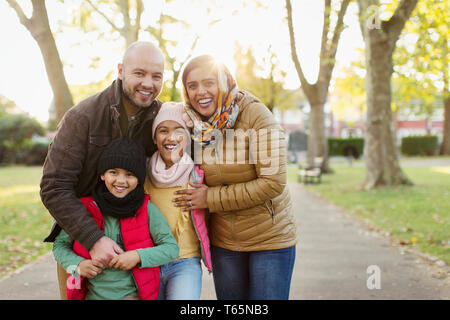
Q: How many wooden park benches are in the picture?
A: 1